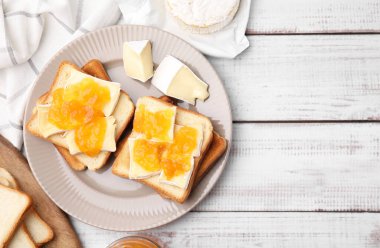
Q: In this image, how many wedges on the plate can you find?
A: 2